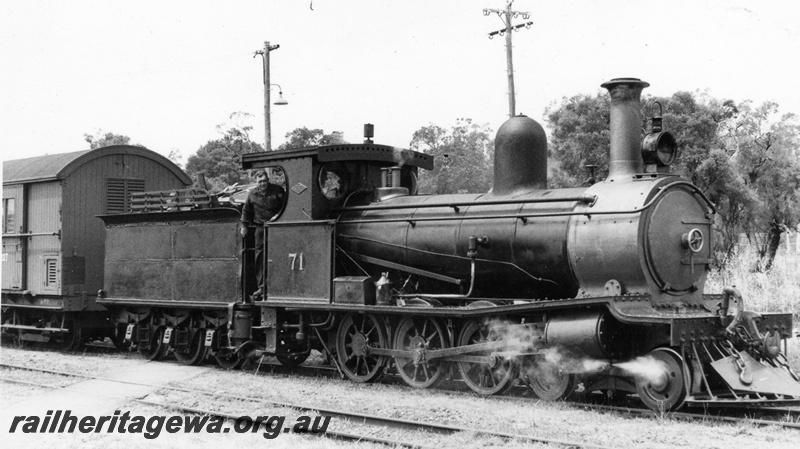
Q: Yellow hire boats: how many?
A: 0